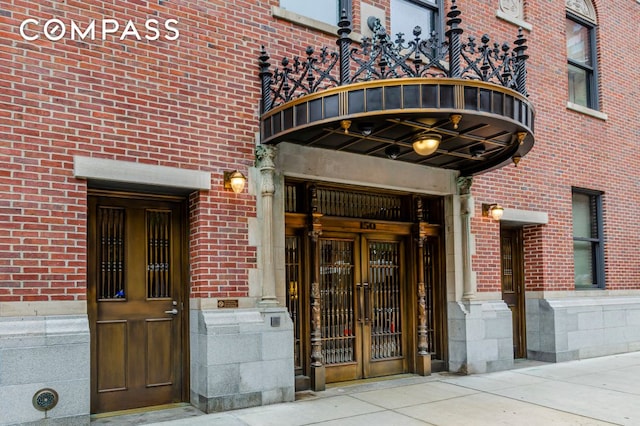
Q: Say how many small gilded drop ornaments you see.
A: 4